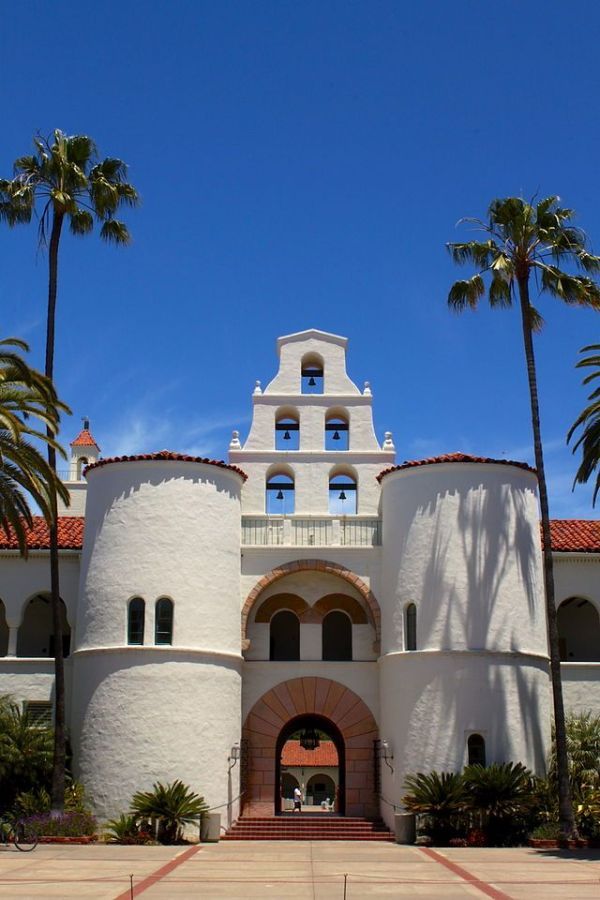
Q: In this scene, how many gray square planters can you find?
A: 2